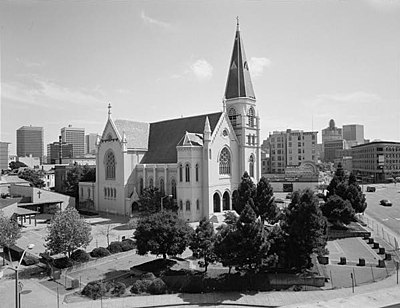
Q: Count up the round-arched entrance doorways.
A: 3